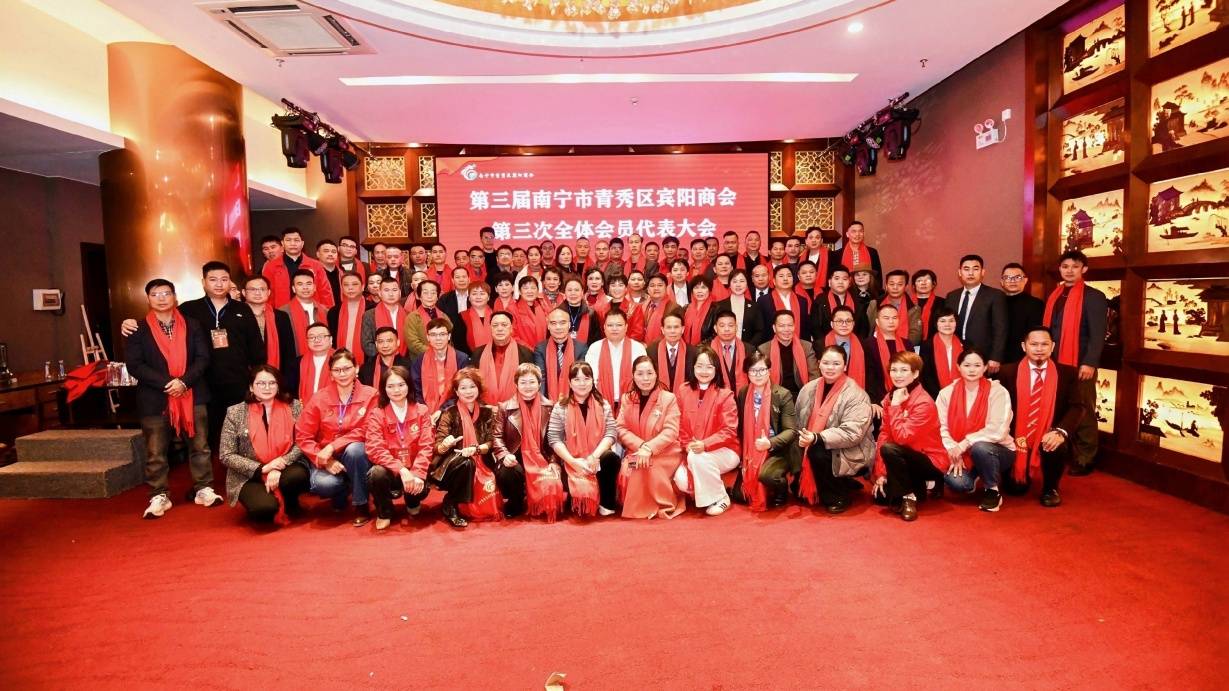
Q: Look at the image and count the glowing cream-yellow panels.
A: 10